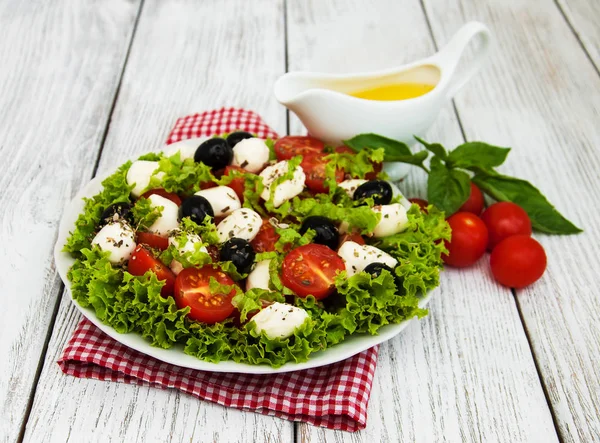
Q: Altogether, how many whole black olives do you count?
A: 8